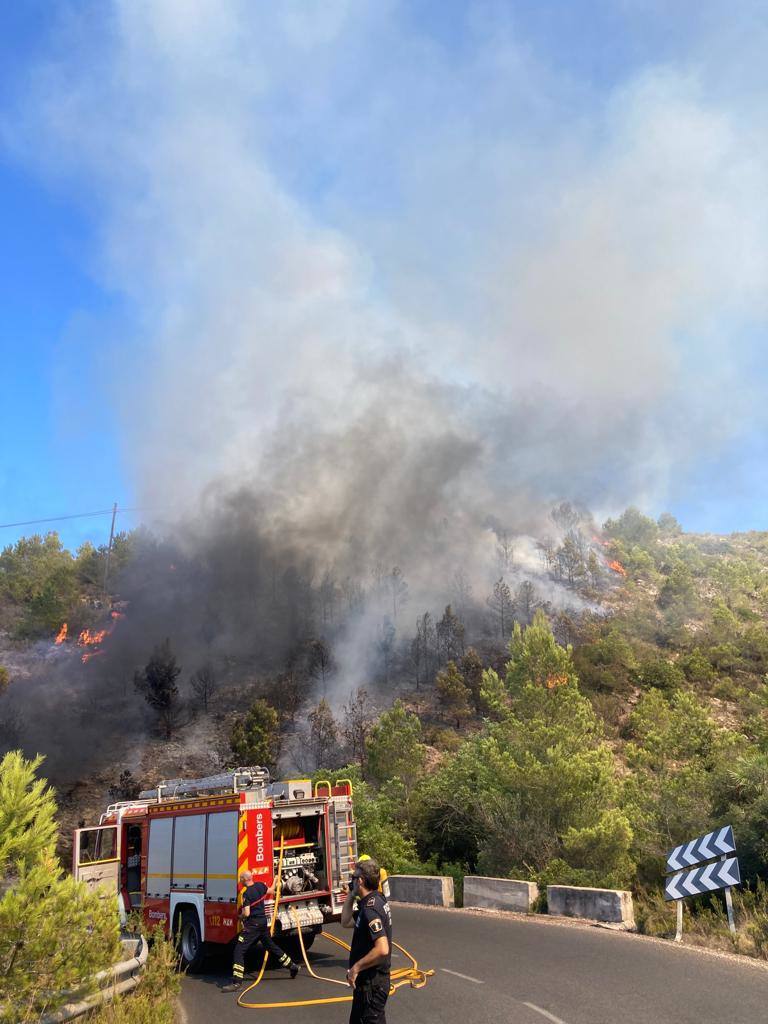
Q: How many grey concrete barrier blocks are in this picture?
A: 3